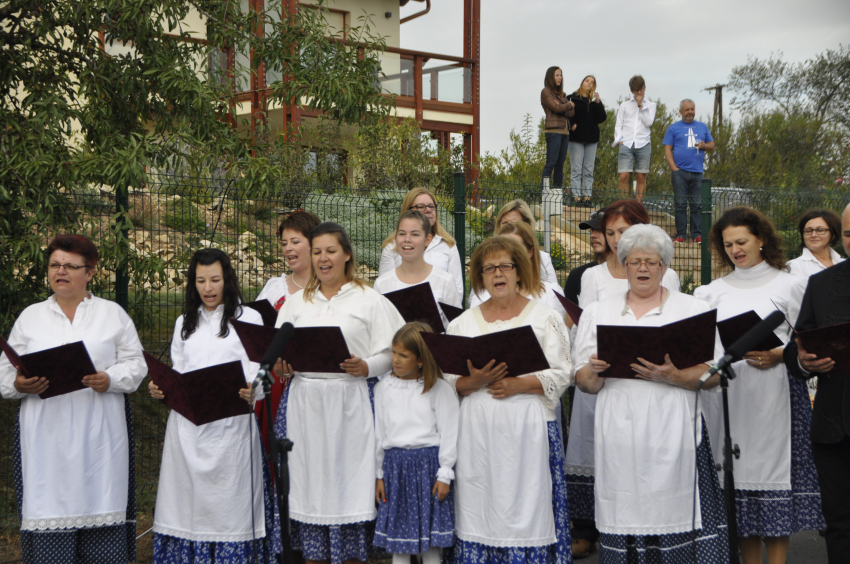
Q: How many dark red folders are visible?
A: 11